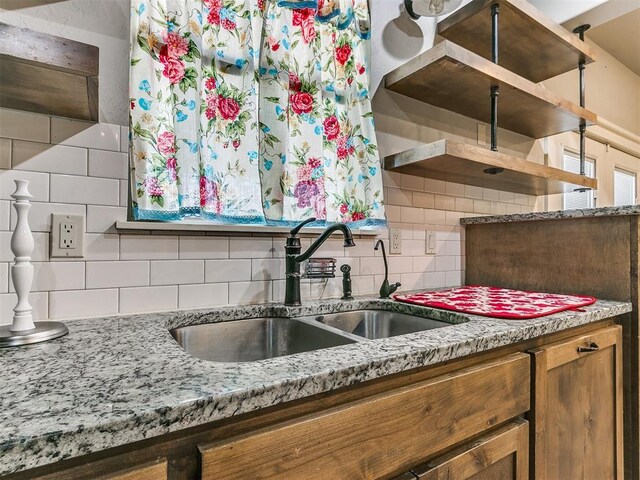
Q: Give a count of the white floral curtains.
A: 2